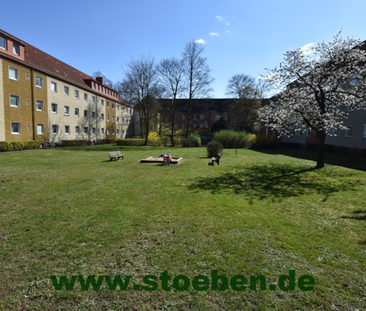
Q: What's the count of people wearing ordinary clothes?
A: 0